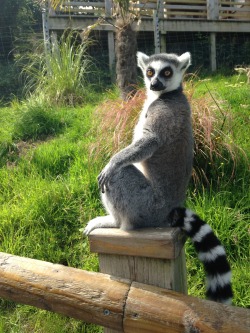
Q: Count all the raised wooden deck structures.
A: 1